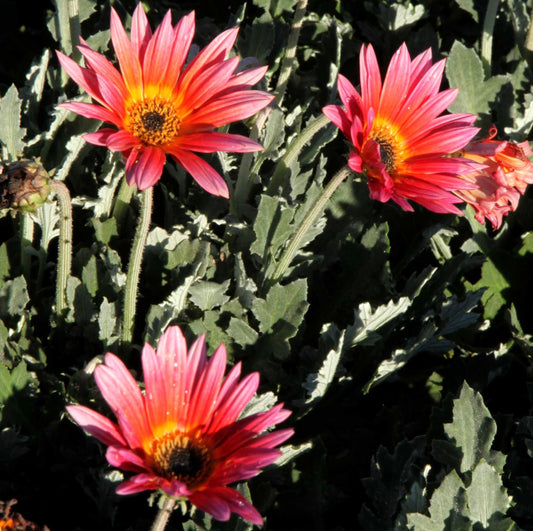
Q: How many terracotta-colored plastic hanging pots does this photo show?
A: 0